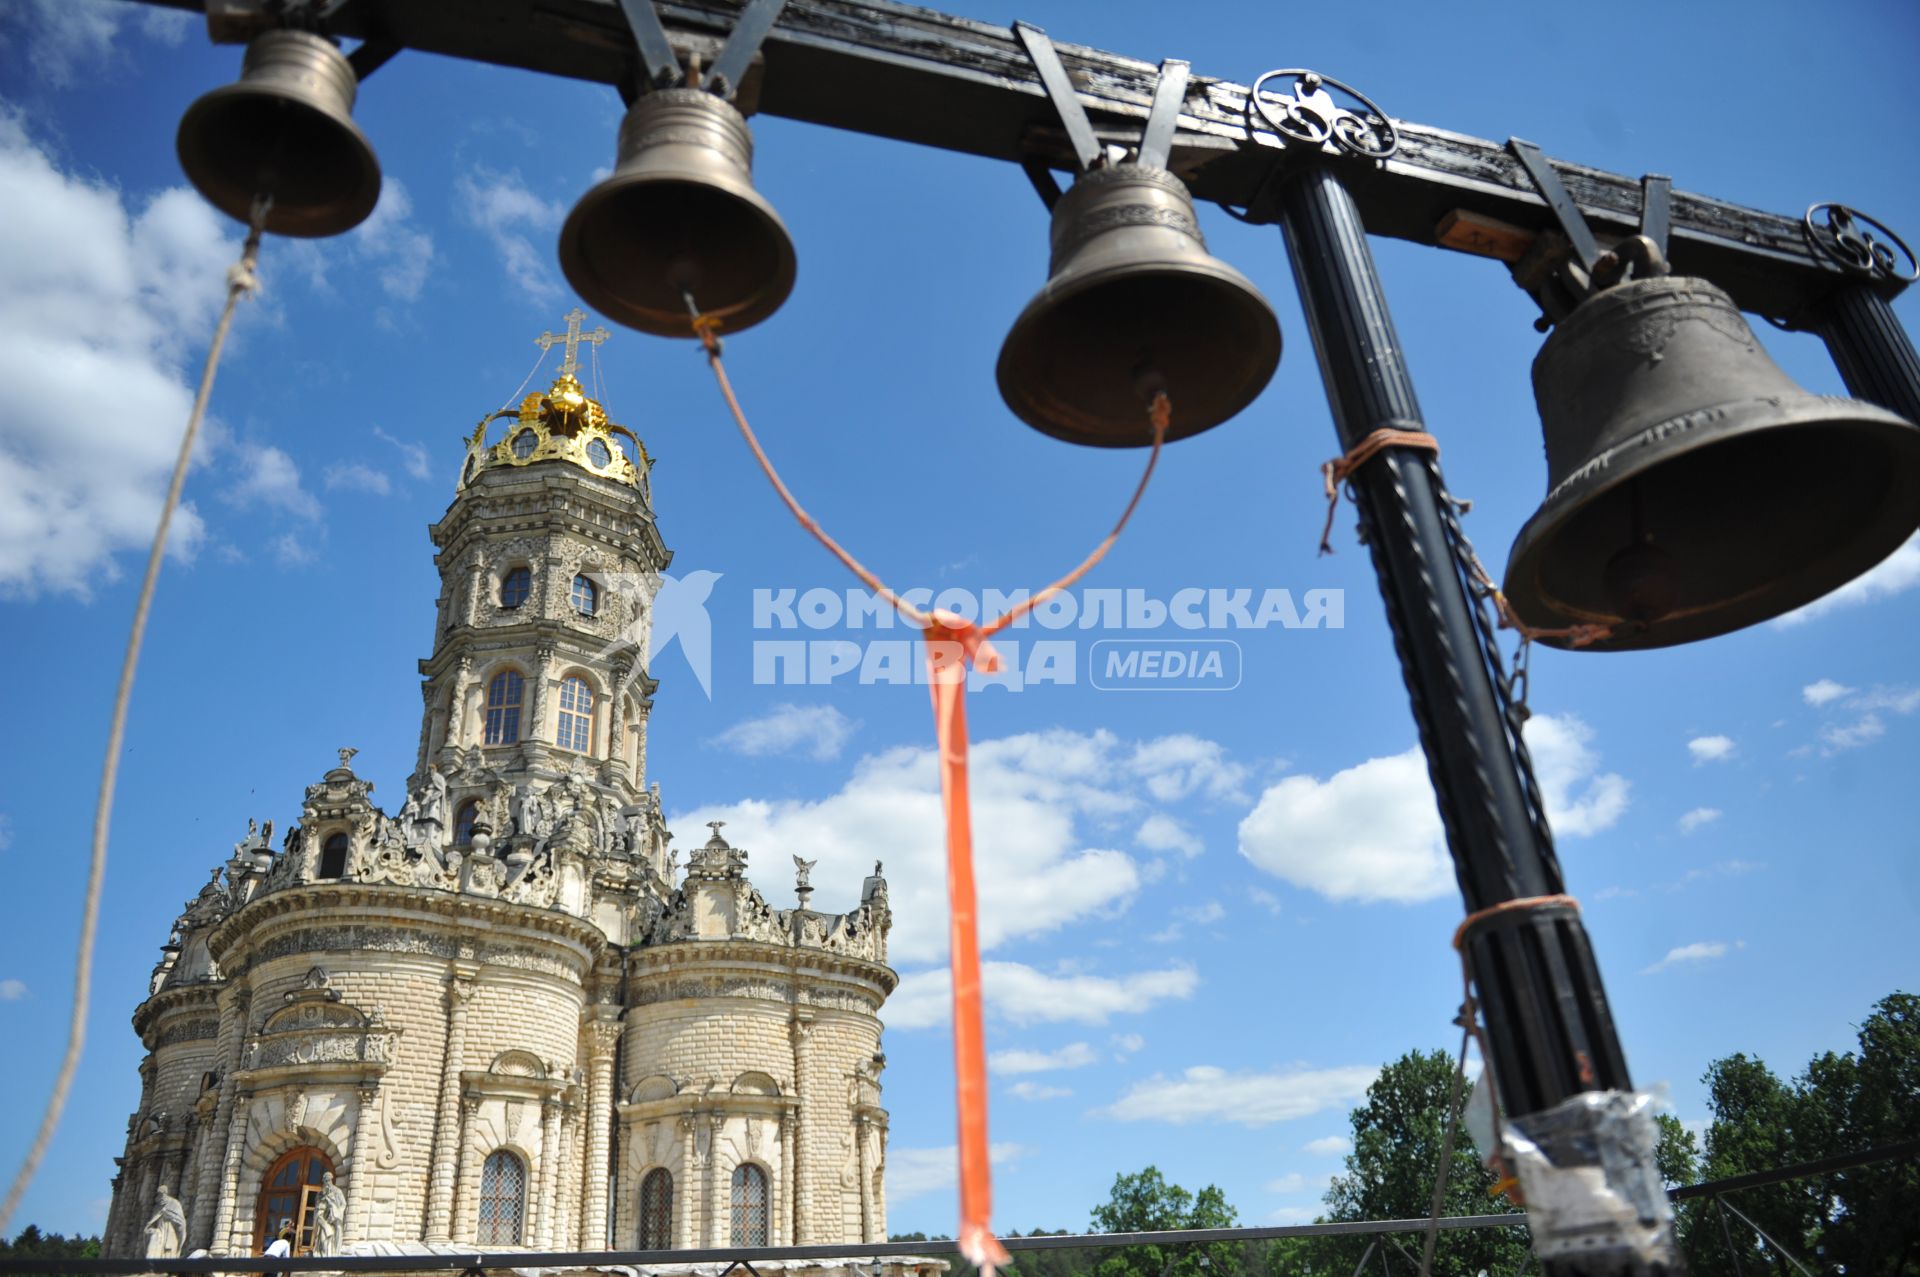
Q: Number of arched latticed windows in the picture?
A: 3